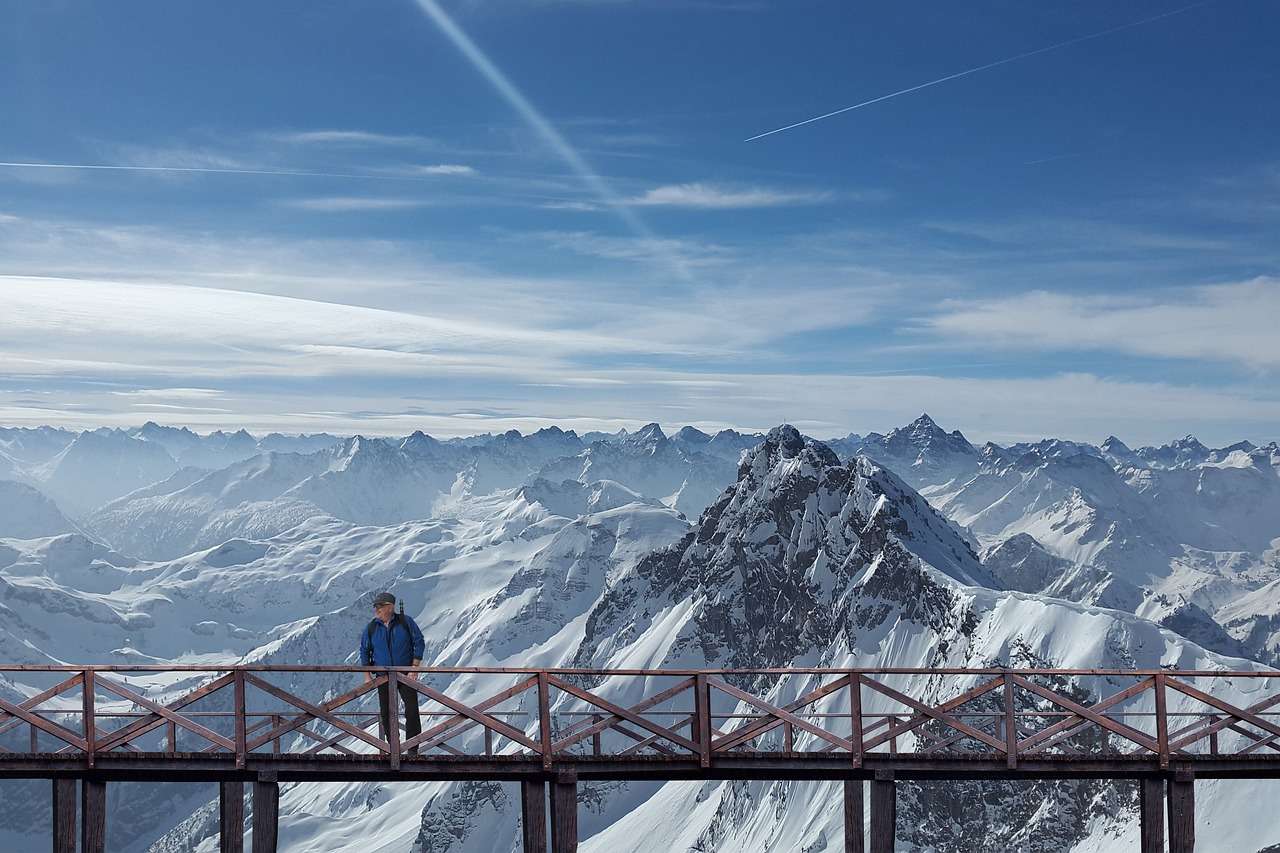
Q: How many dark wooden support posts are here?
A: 10